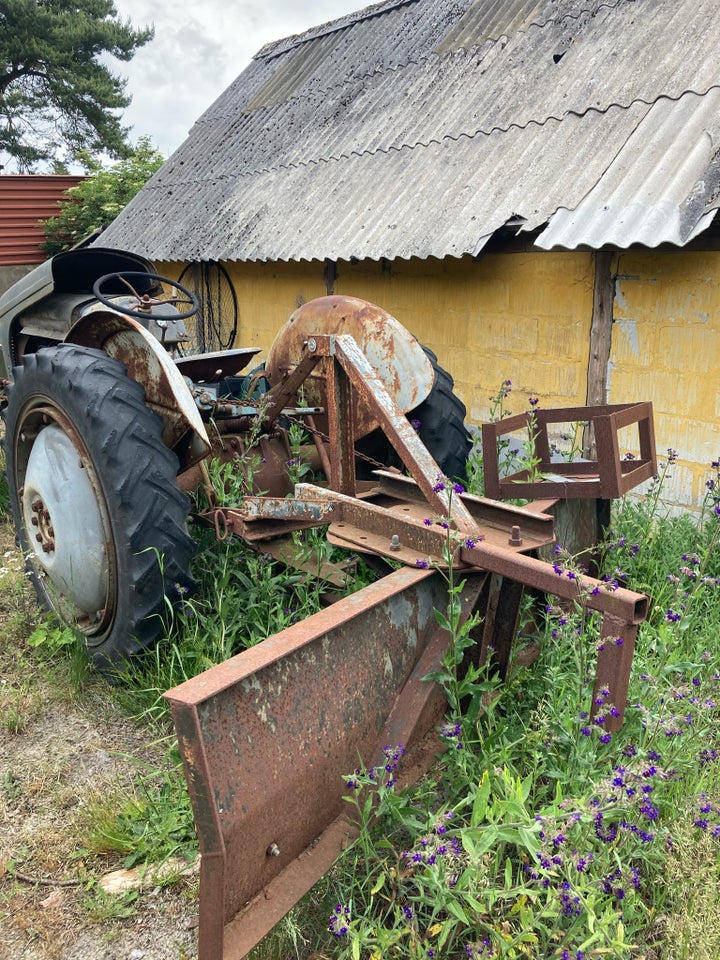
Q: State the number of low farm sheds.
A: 1